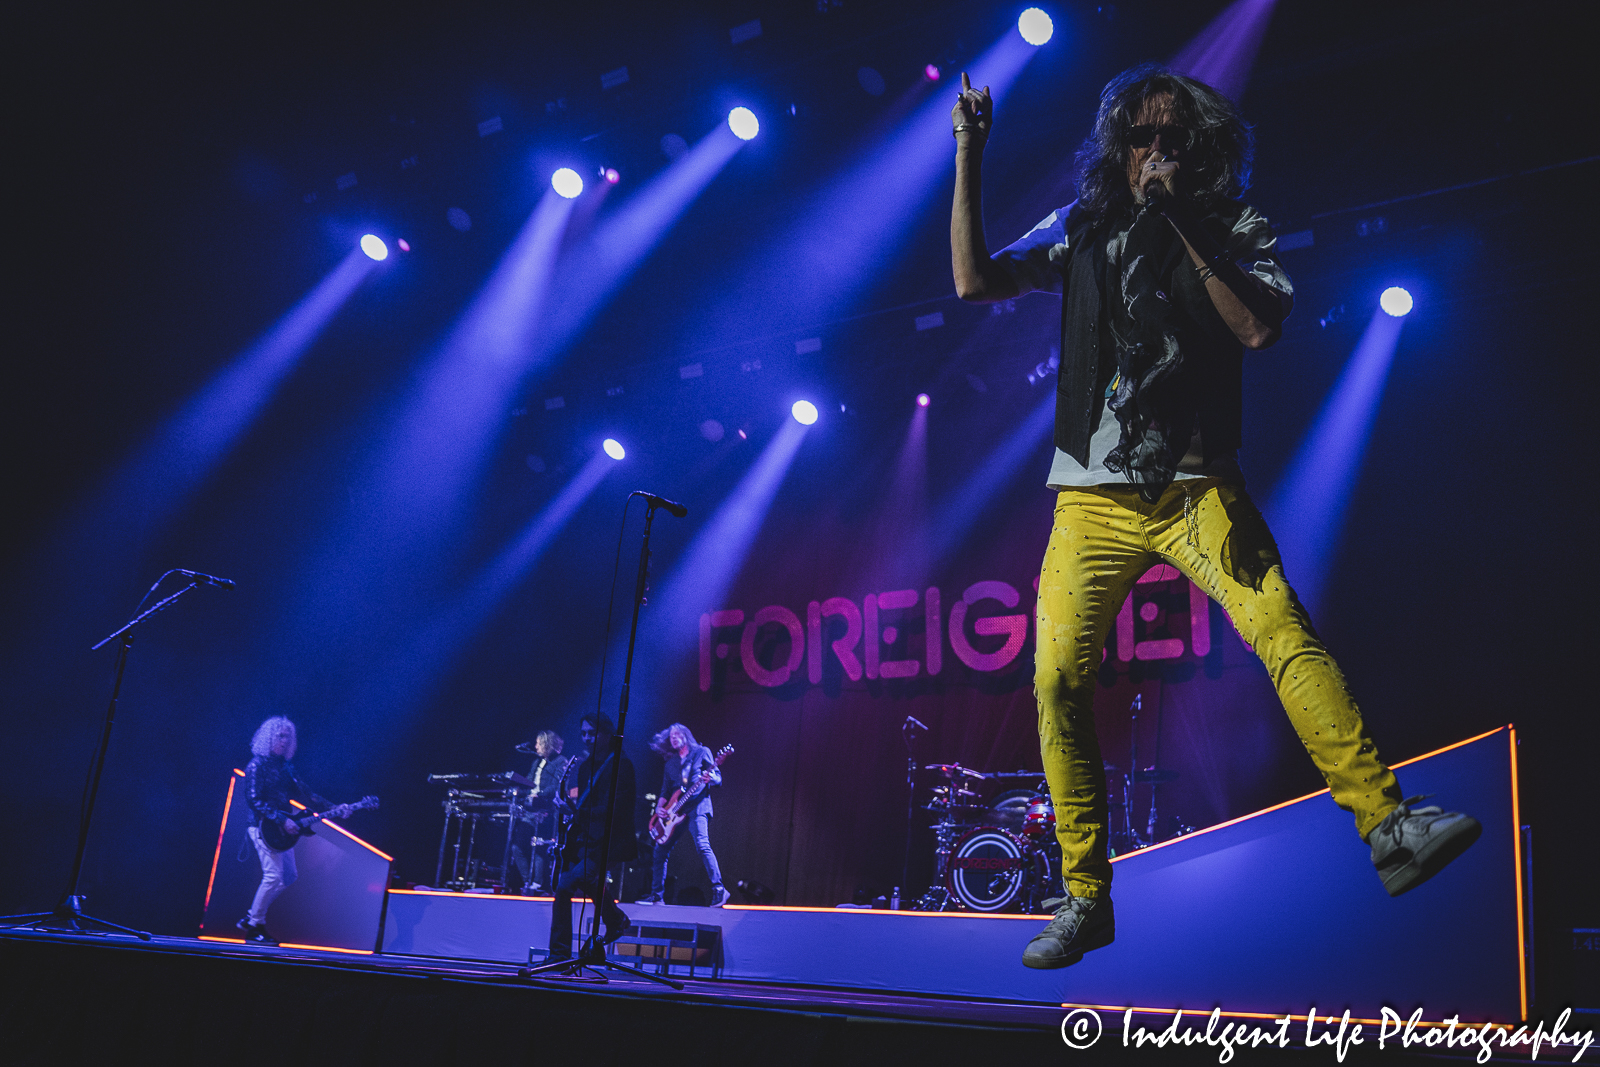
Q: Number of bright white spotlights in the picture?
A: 7